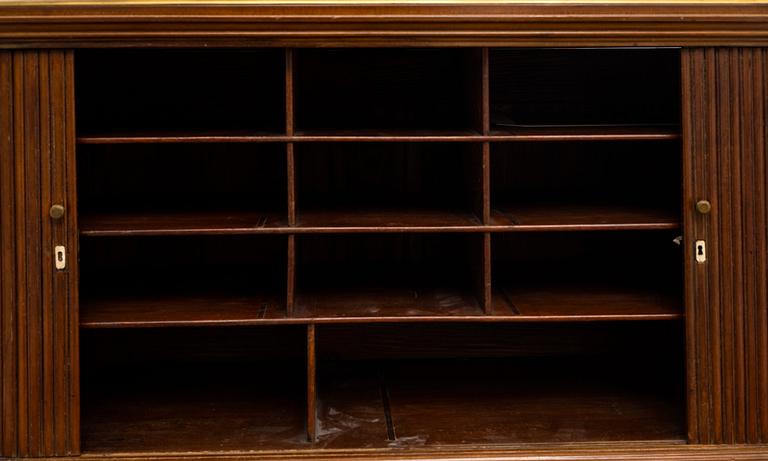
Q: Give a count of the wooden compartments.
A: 11